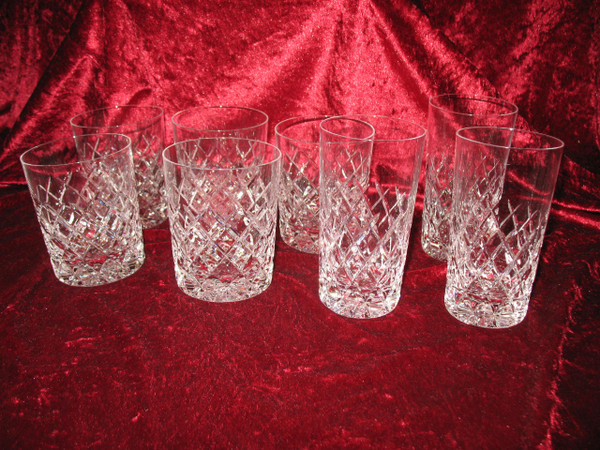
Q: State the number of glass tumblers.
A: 8